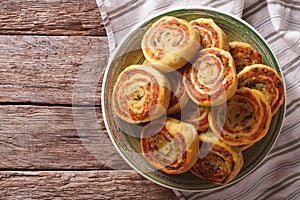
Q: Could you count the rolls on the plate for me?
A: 11